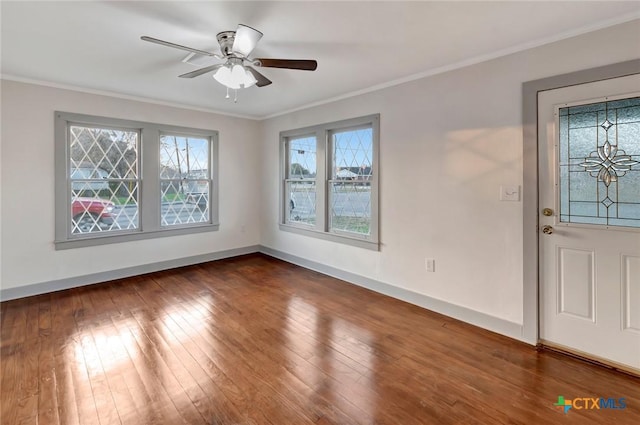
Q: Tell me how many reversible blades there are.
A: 5